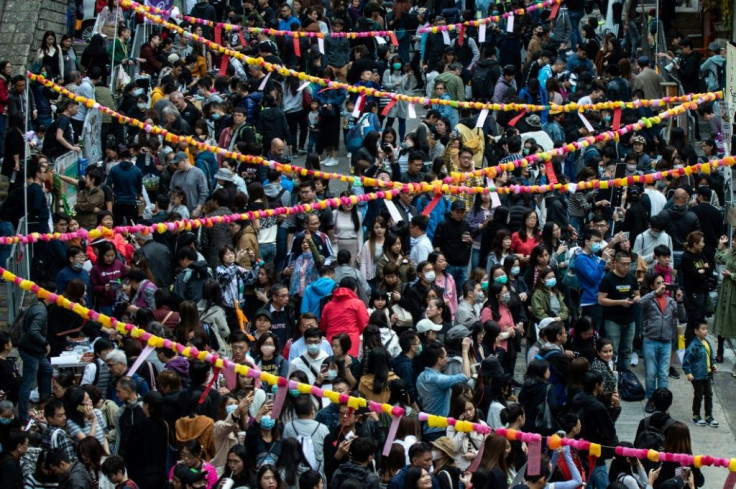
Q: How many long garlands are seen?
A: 5